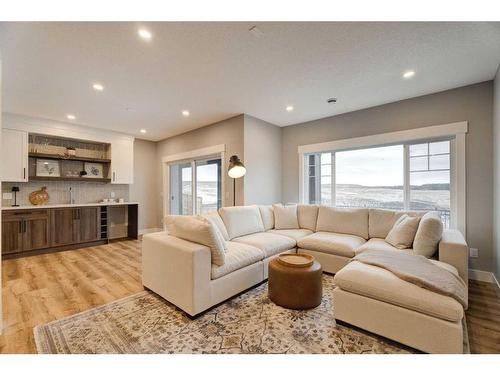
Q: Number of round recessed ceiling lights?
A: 7